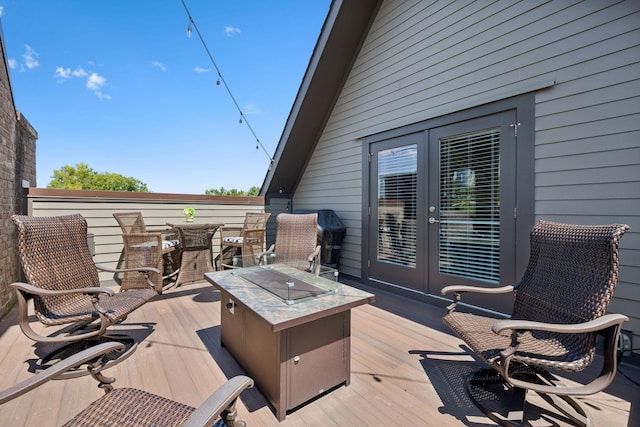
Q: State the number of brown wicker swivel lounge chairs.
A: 4